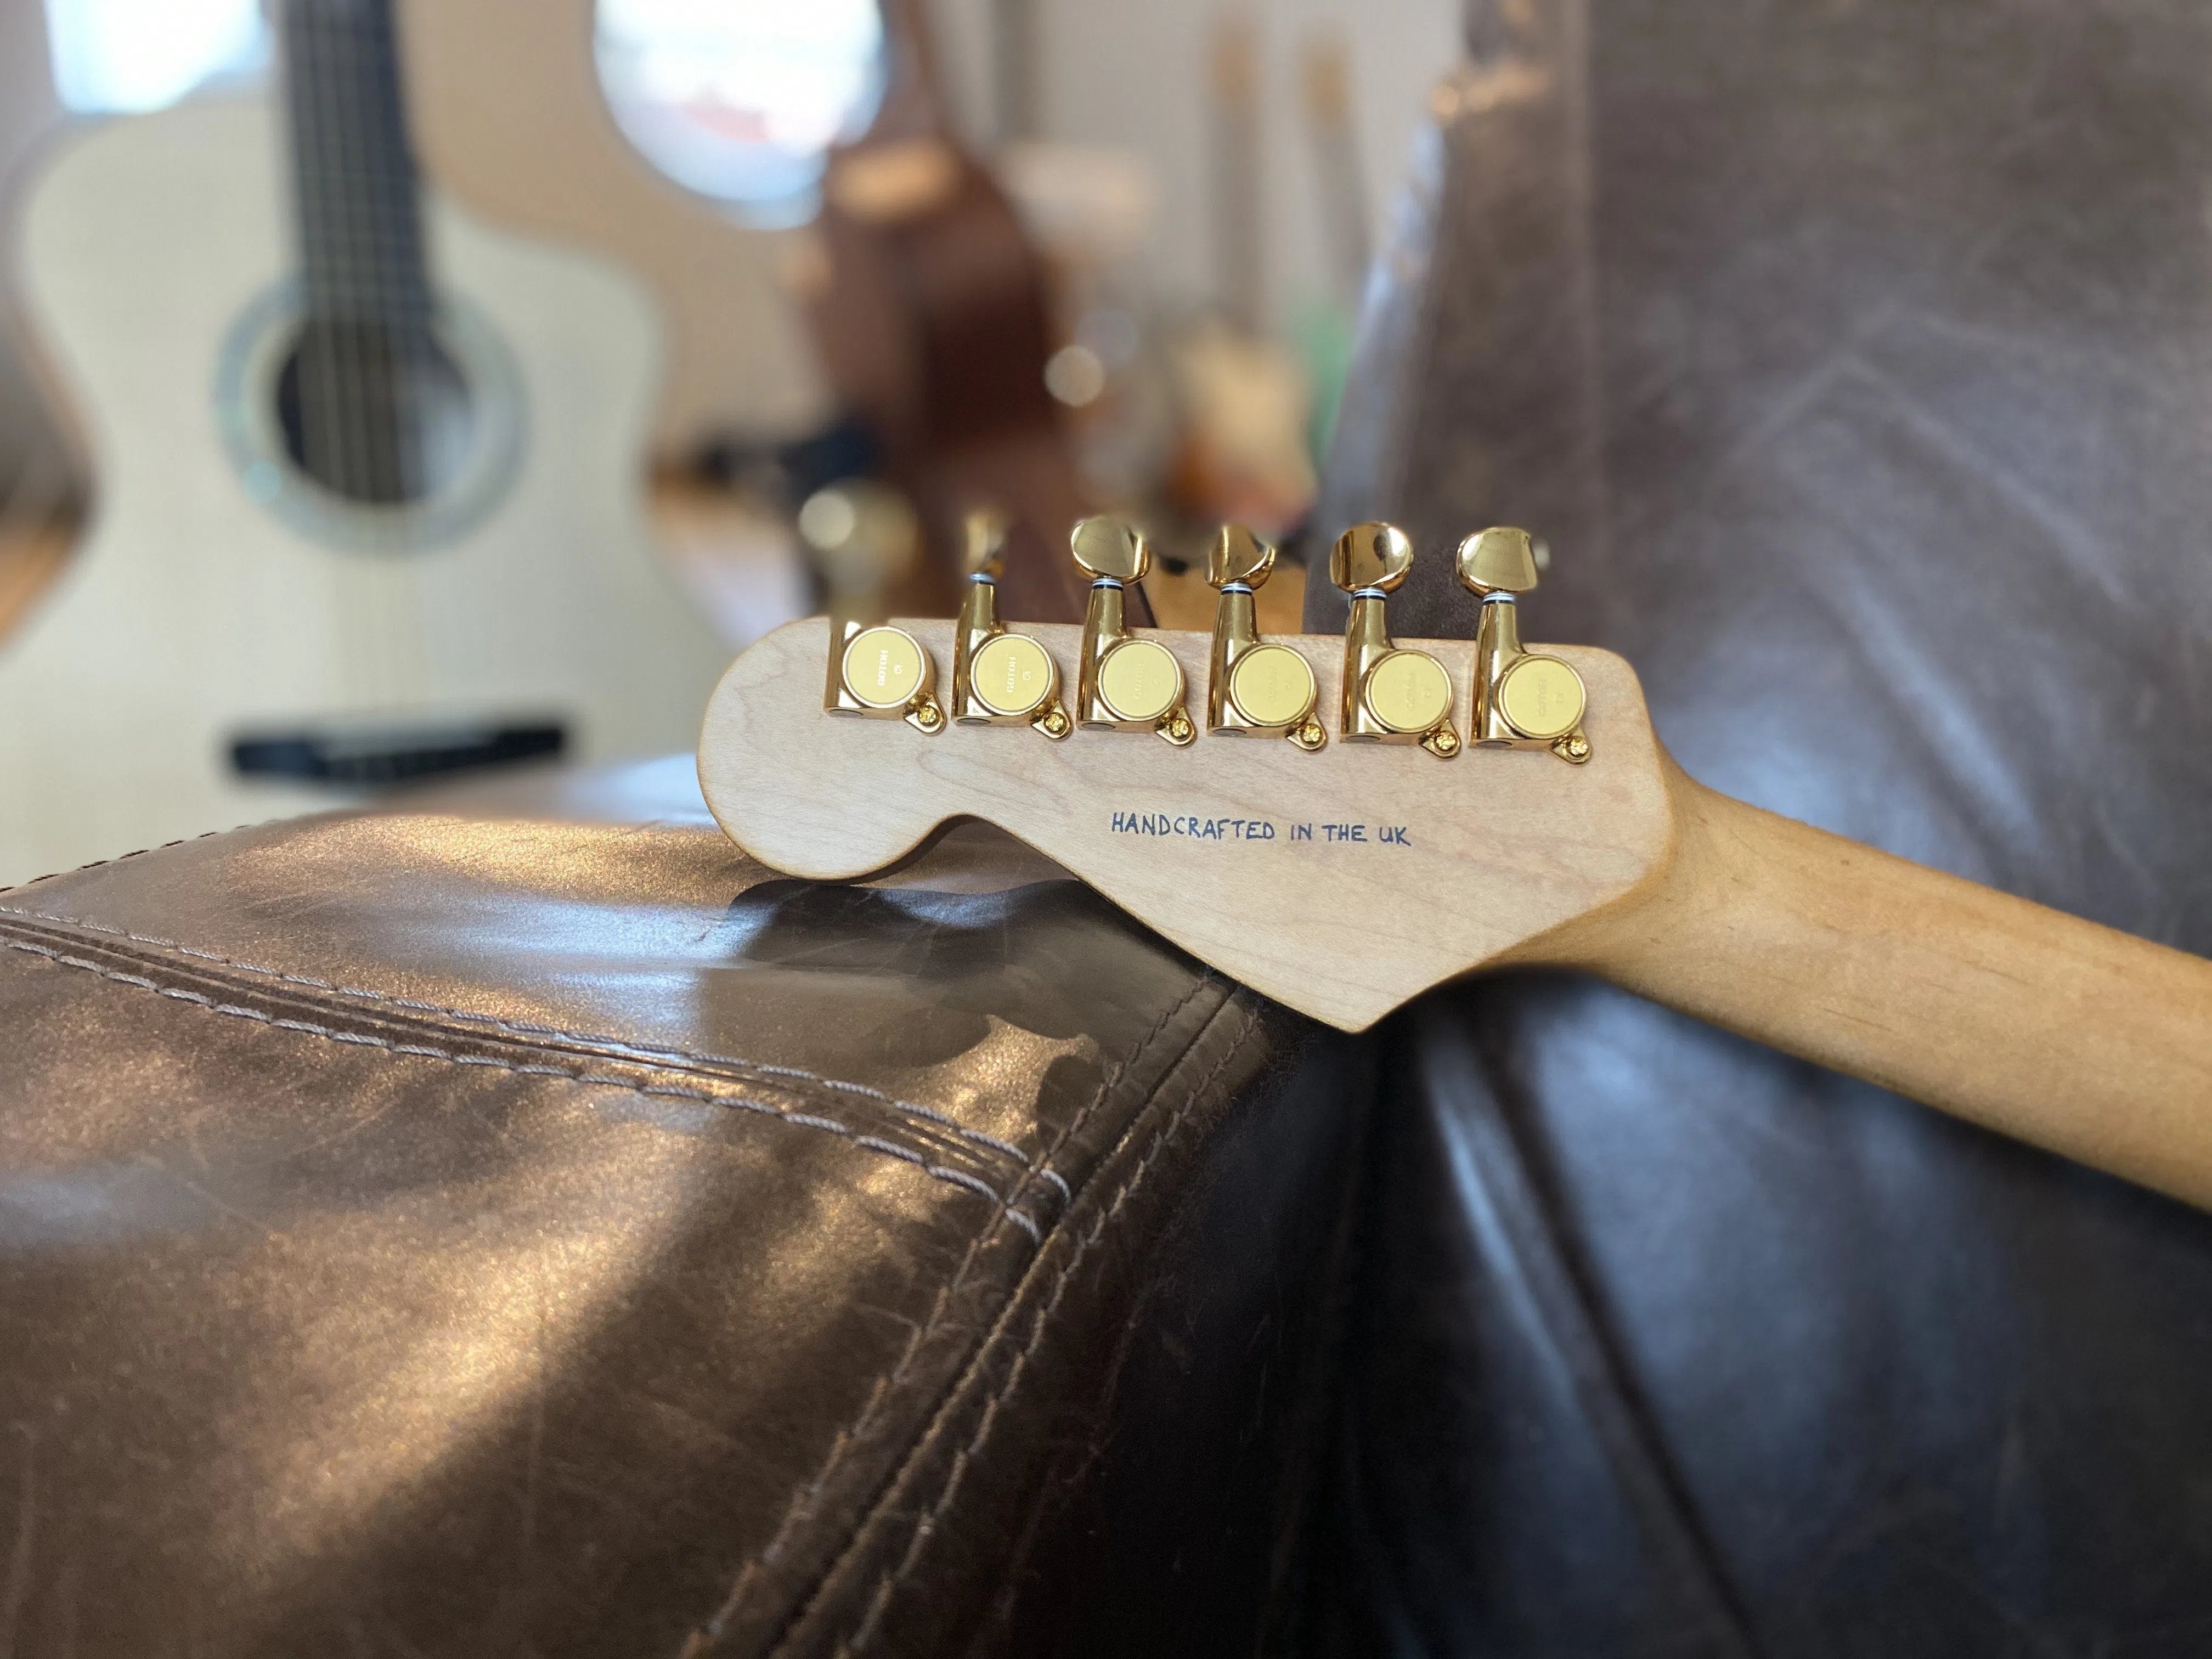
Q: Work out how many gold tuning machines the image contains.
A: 6